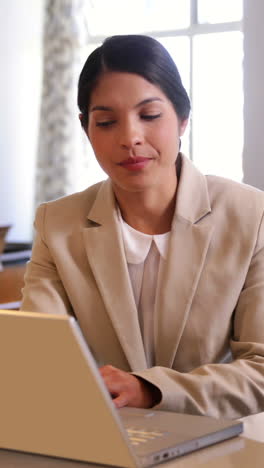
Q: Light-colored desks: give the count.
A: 1